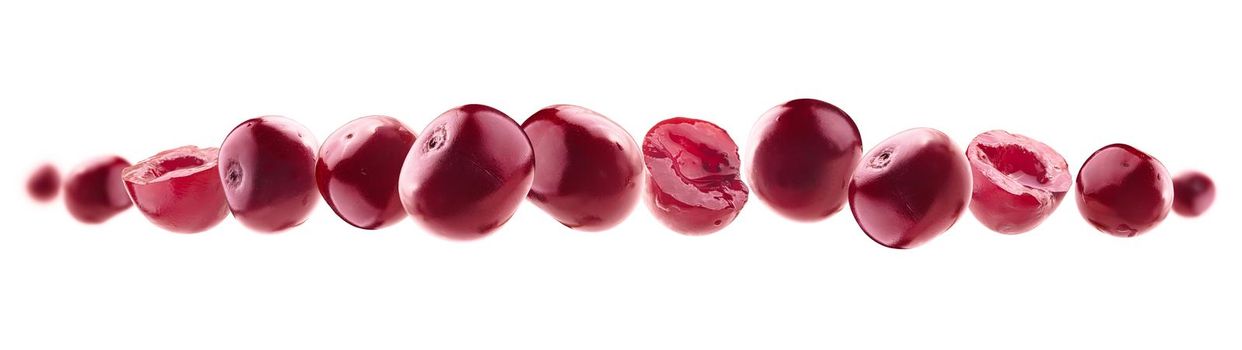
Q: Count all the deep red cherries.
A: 13